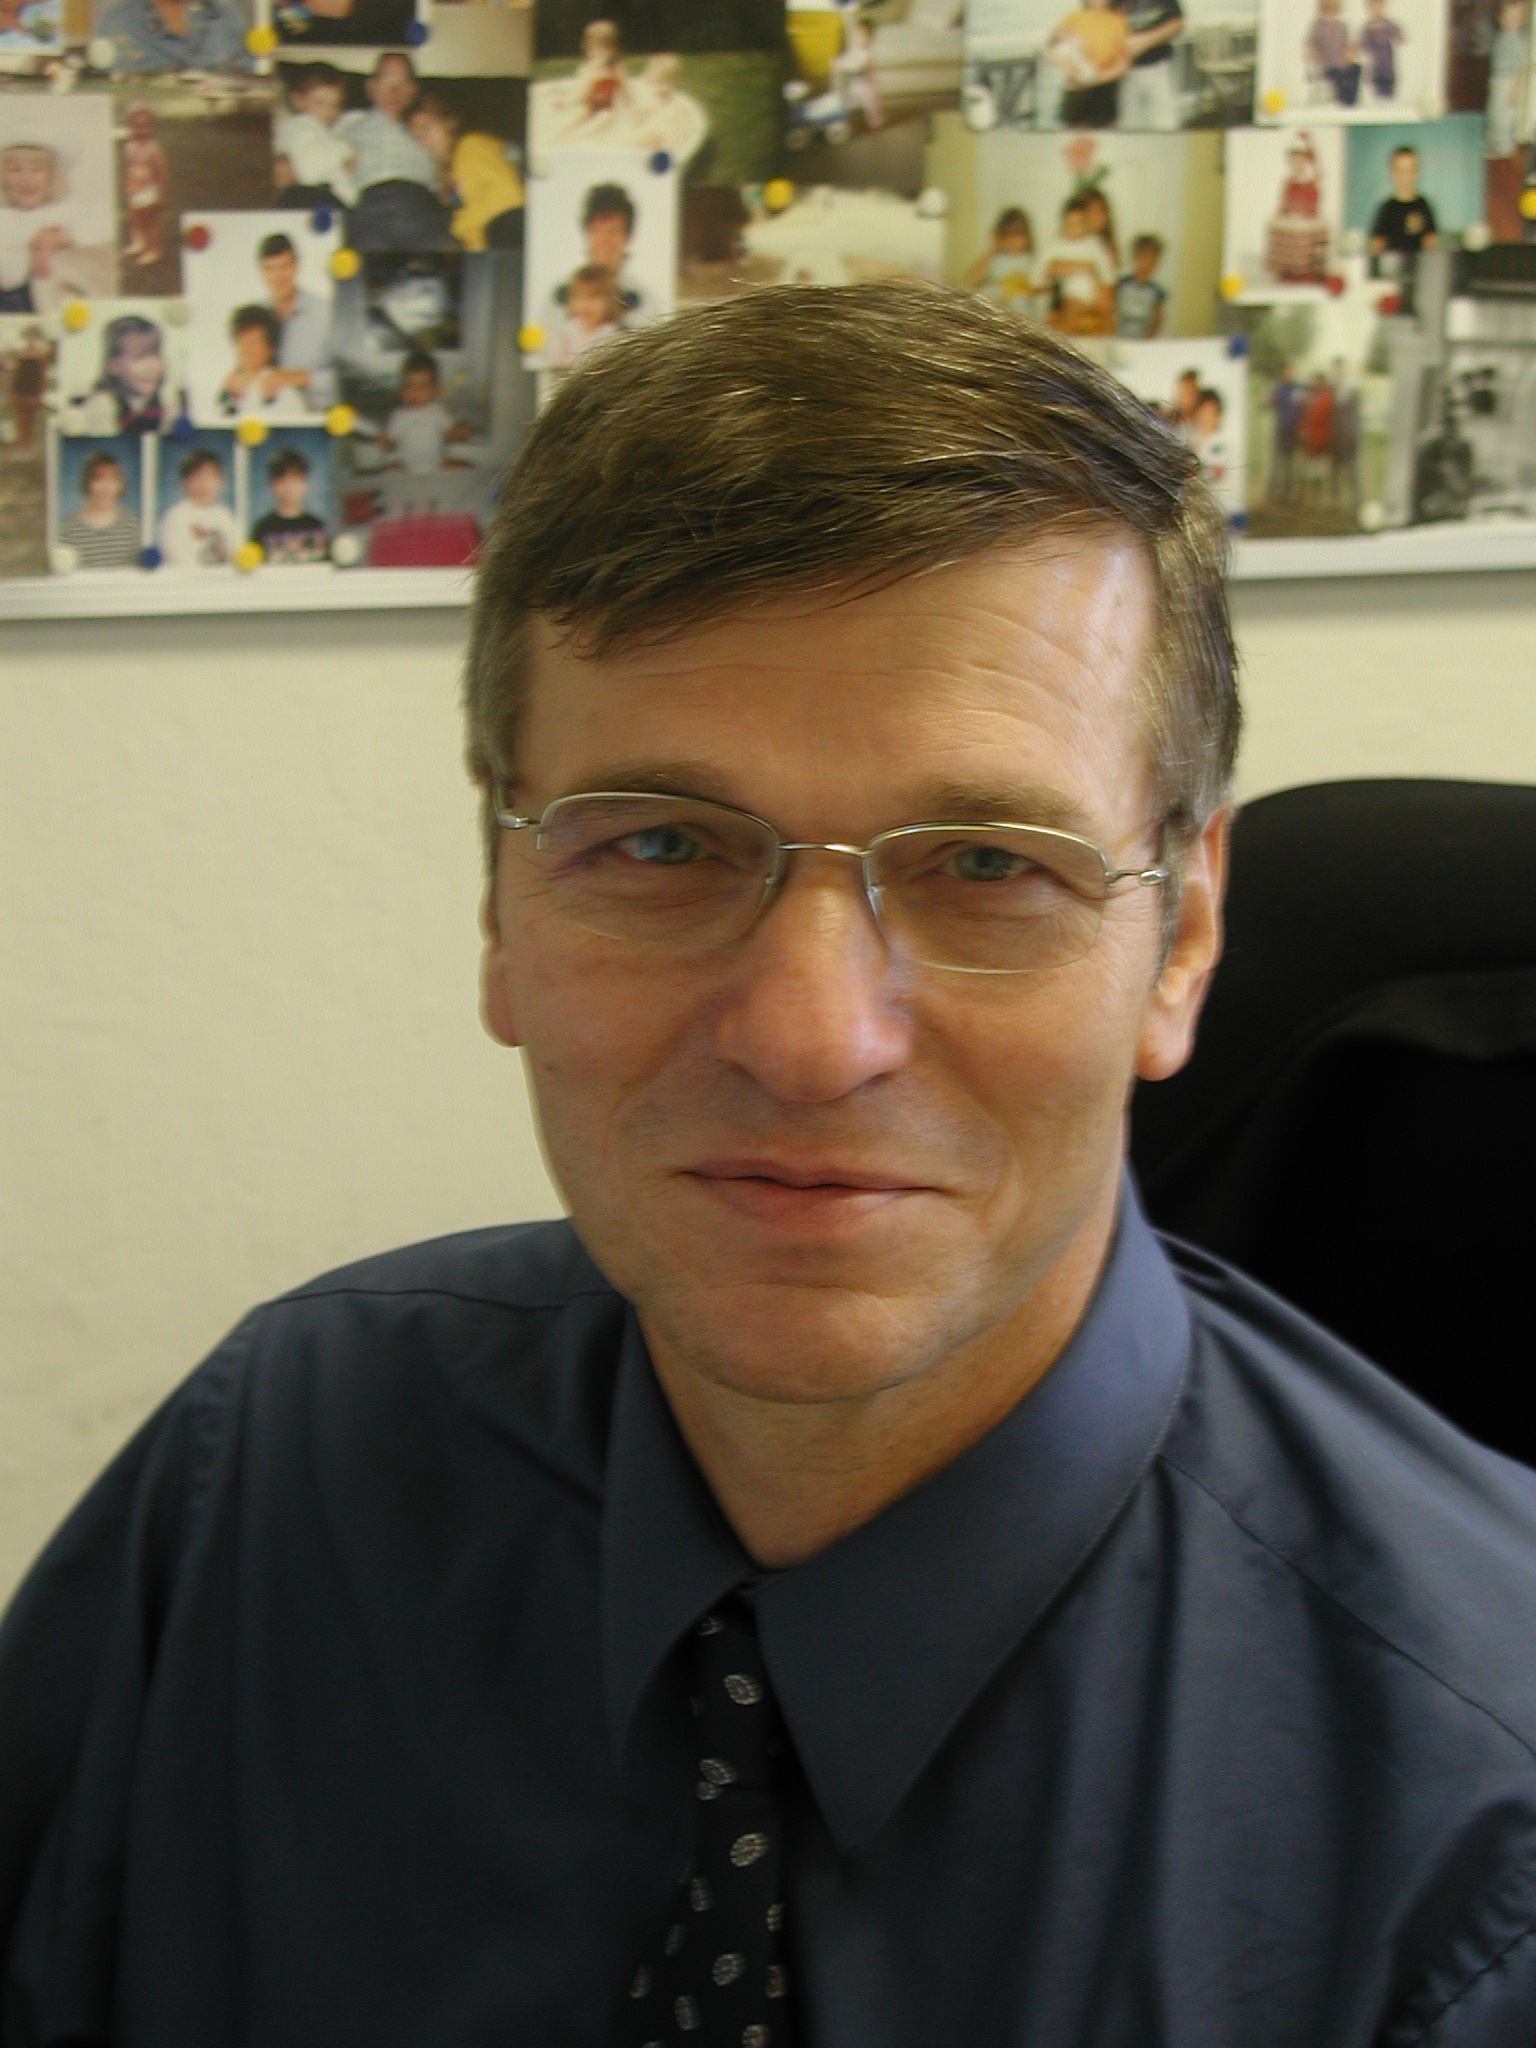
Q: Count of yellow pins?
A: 11